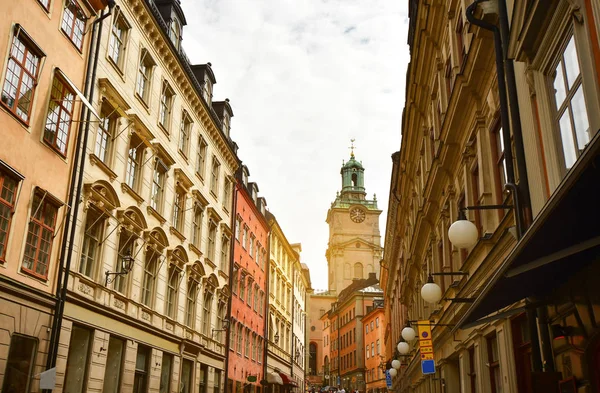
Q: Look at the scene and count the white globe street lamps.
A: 6